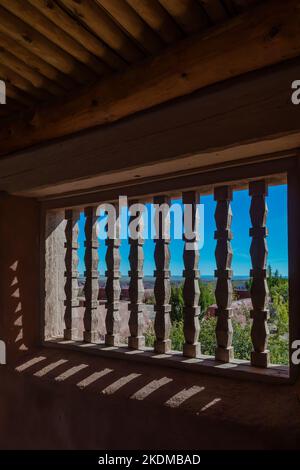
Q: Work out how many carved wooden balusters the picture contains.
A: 8